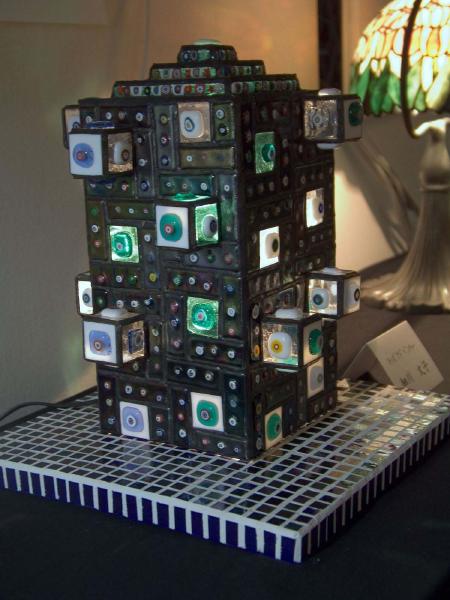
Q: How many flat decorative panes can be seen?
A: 10